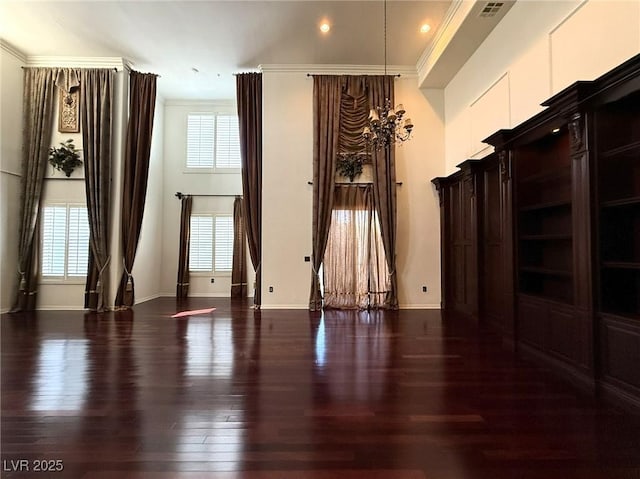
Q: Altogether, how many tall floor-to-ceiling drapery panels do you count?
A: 6